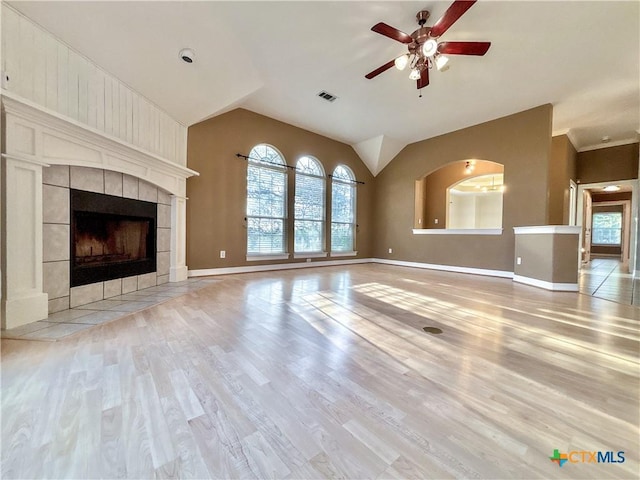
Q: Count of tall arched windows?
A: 3